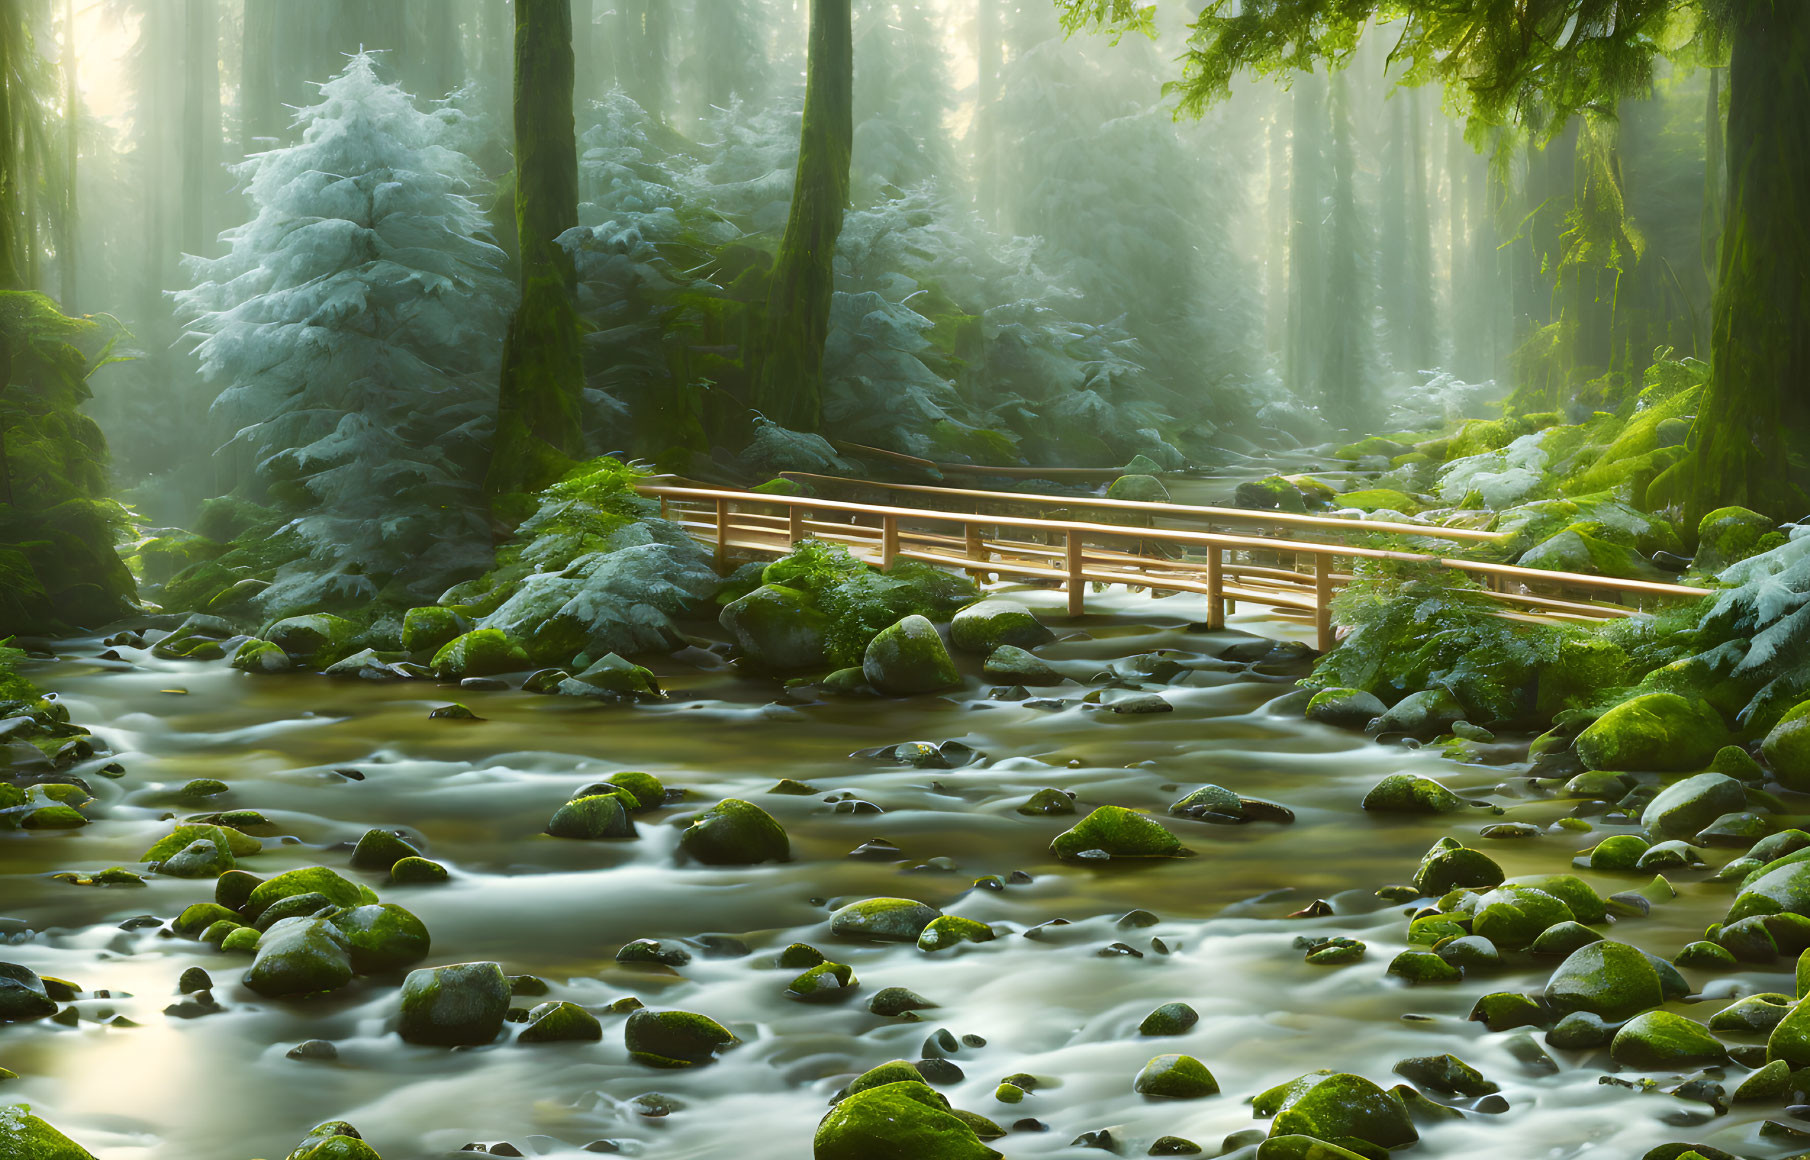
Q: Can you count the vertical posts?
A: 8